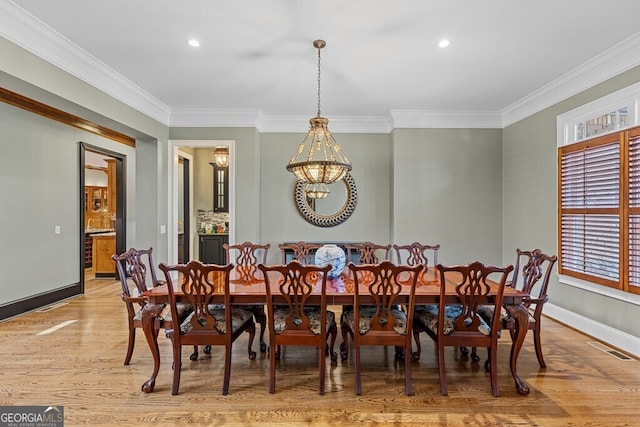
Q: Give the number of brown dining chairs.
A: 10